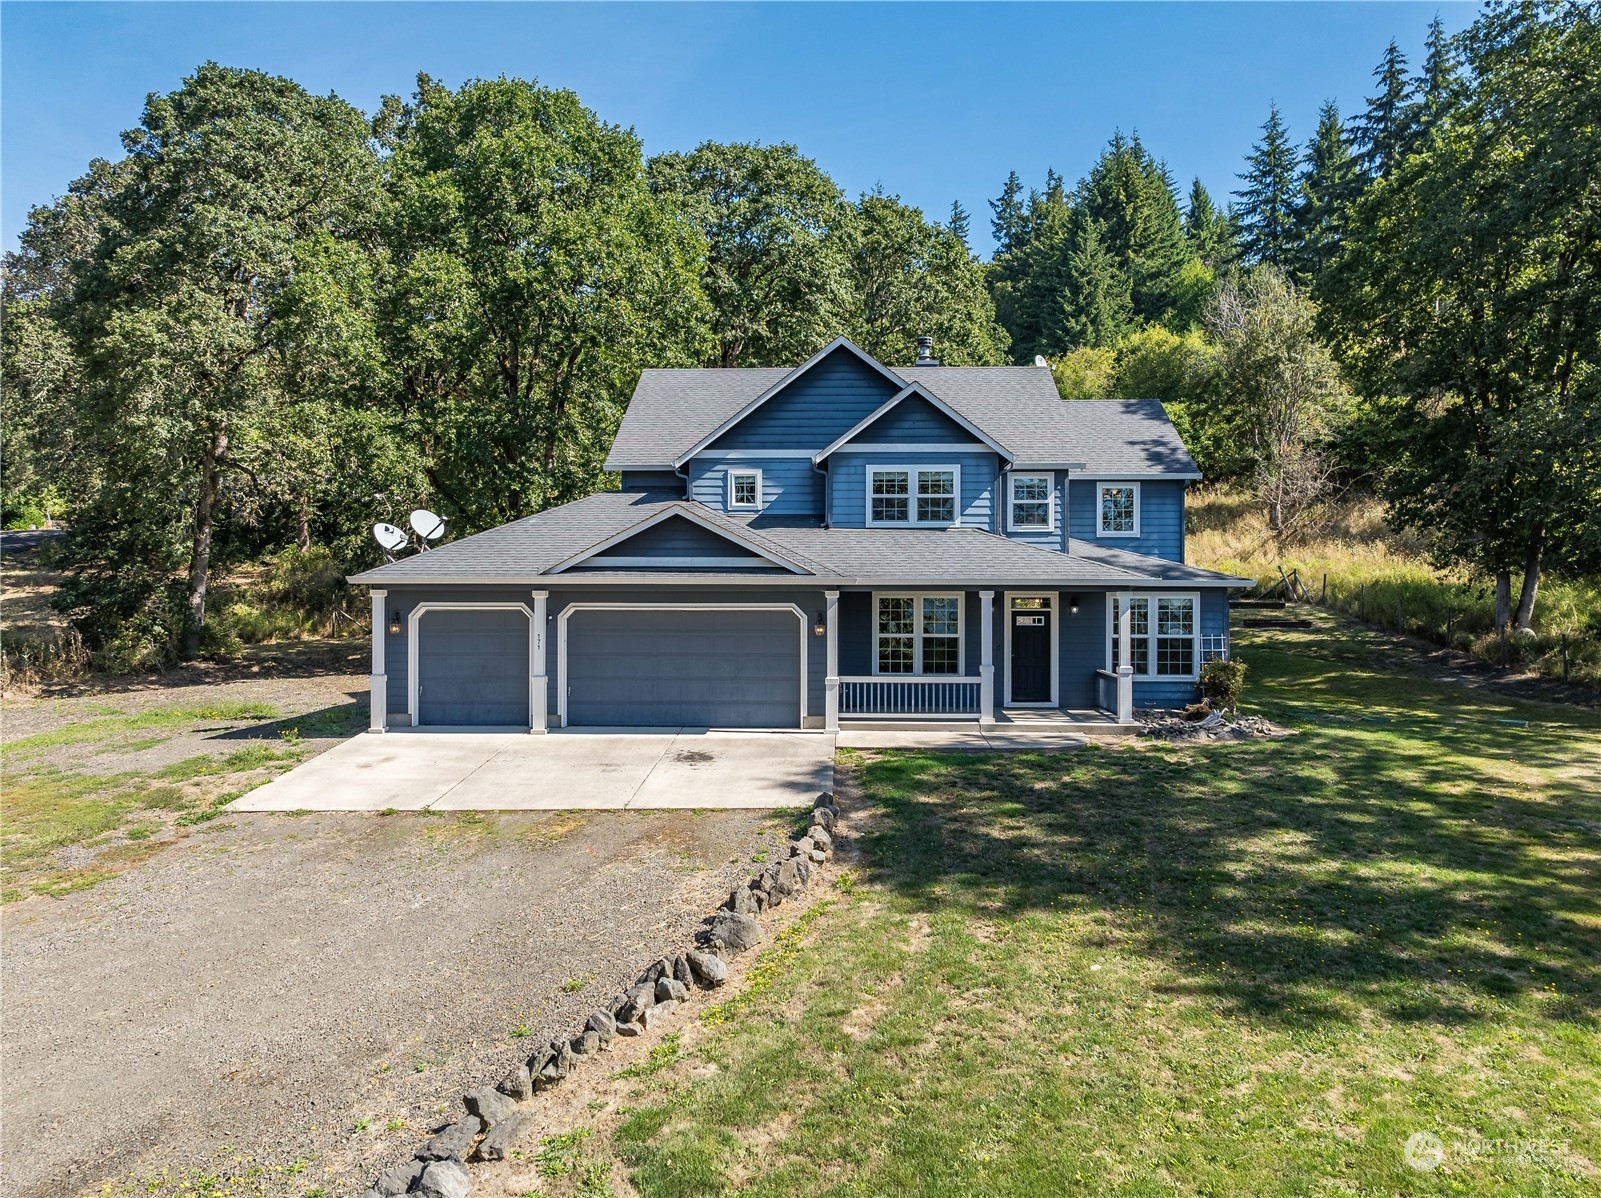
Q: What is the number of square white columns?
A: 5